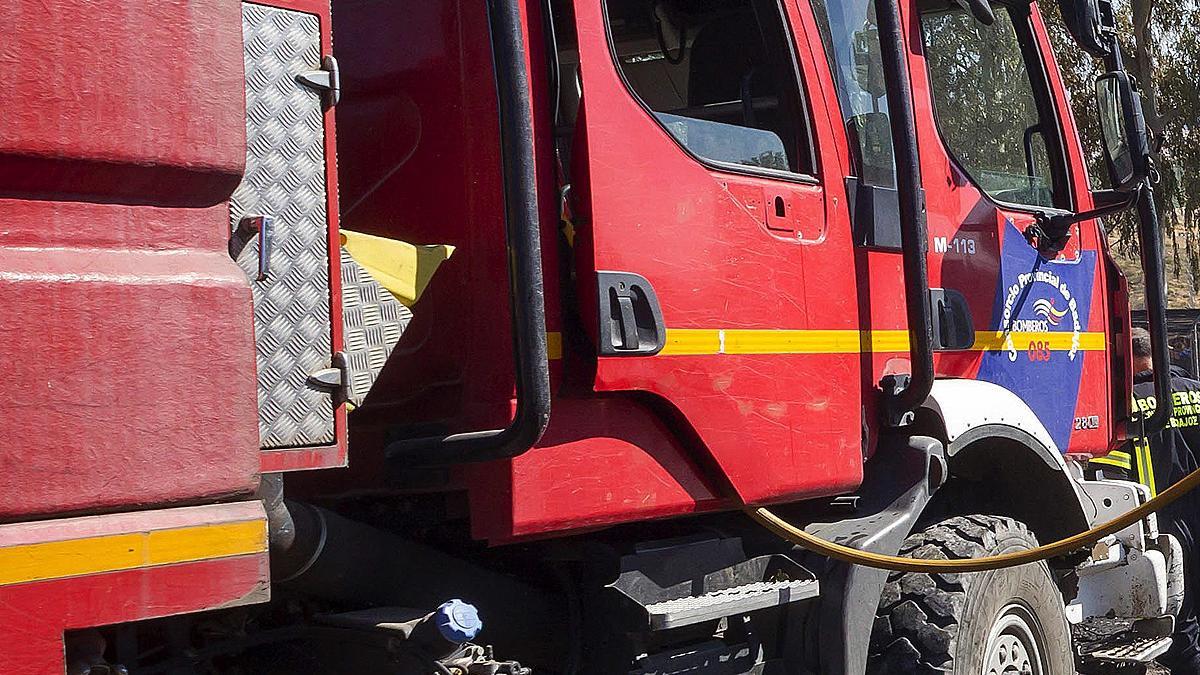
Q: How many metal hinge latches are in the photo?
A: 2